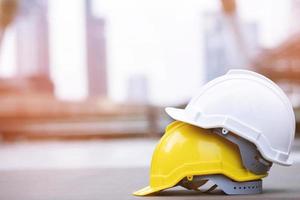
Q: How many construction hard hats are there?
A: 2